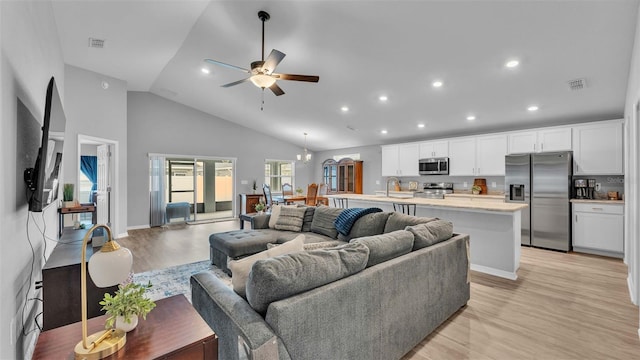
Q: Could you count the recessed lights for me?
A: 9